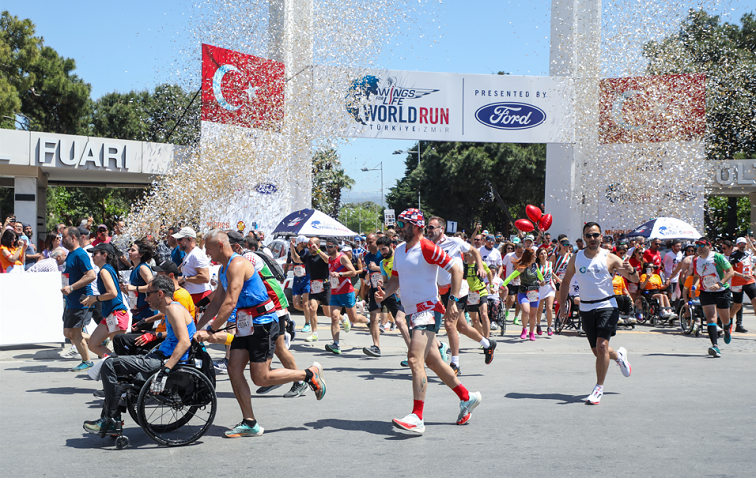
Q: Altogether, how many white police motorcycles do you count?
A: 0